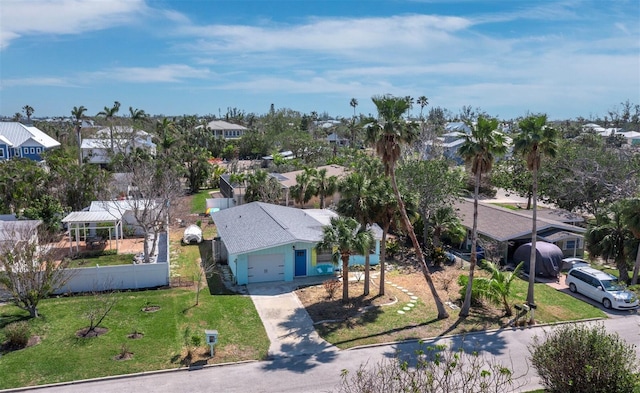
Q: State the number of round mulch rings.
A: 4